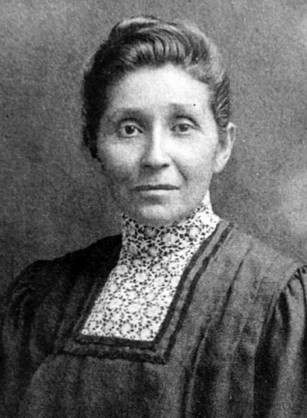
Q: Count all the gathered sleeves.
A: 2